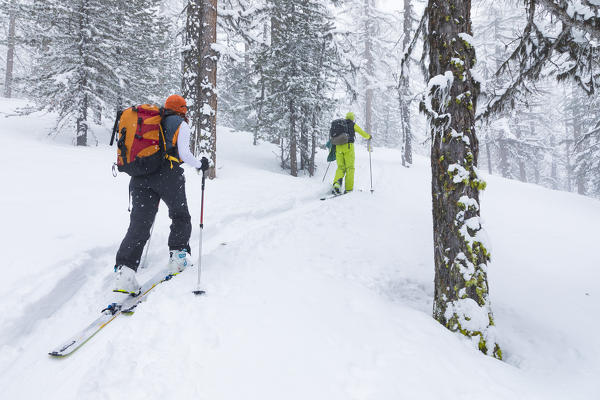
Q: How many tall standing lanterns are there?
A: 0